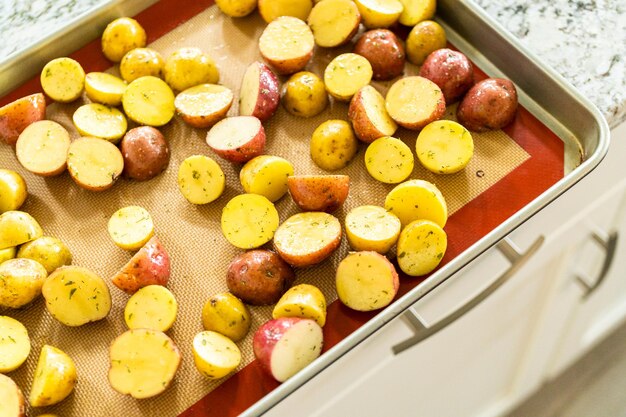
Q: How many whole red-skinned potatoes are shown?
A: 5